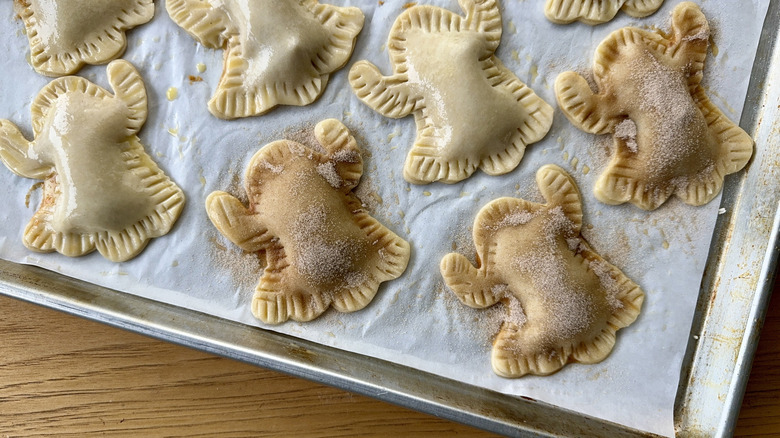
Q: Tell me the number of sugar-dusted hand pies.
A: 3